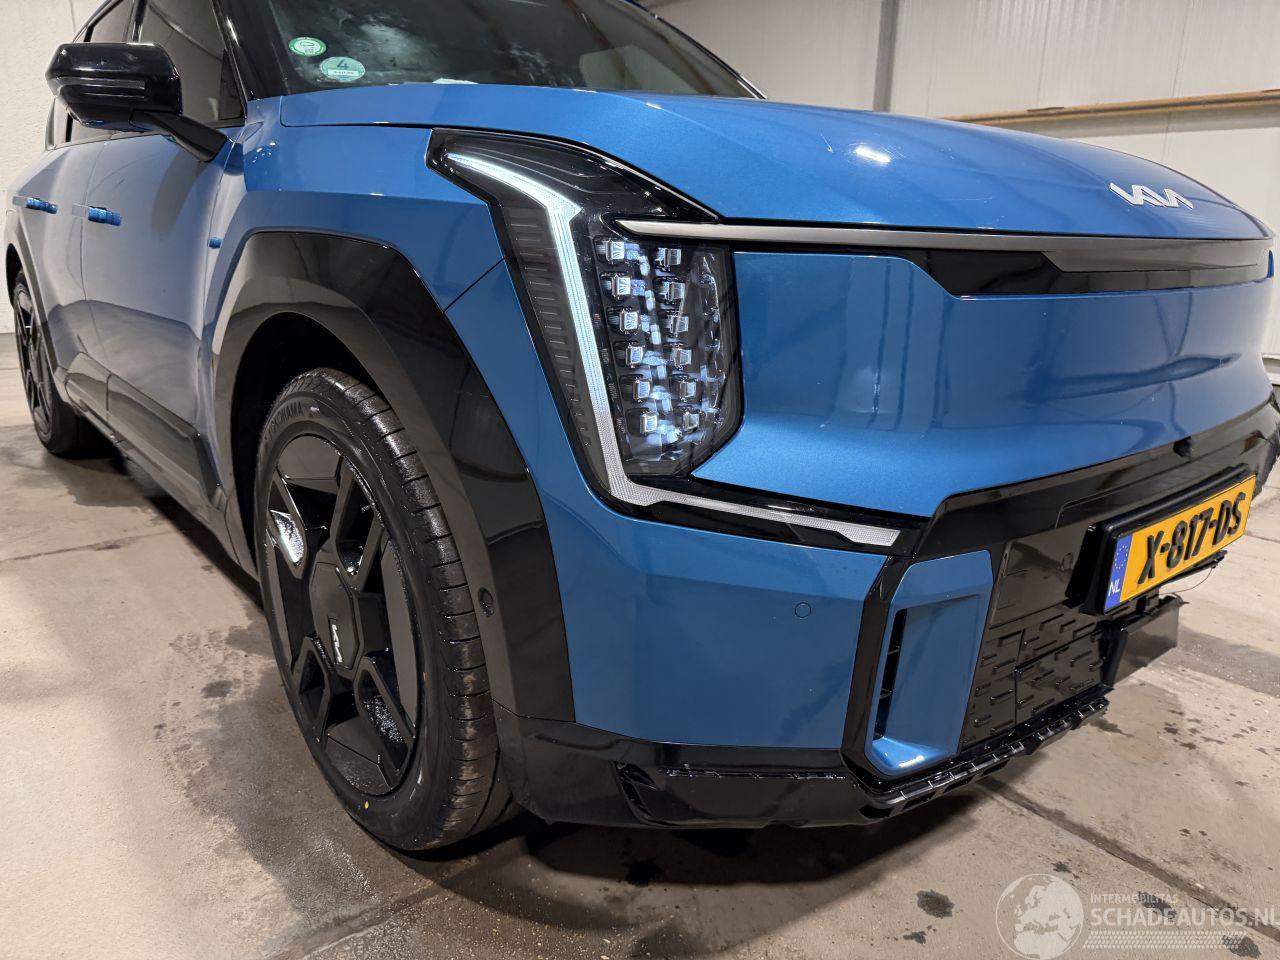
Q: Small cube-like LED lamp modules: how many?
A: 12